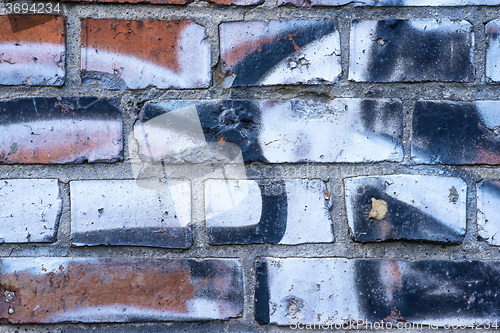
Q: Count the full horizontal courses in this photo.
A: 4